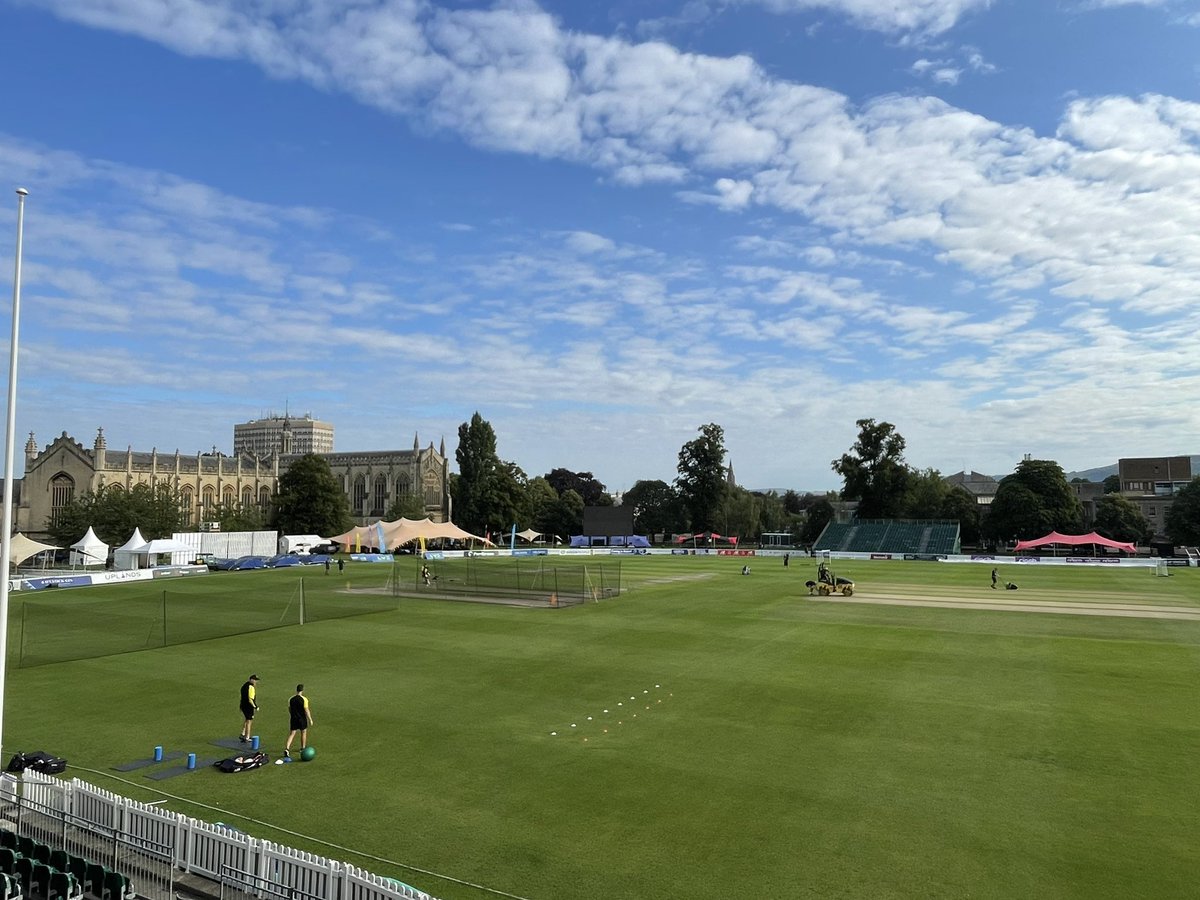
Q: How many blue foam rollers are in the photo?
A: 3